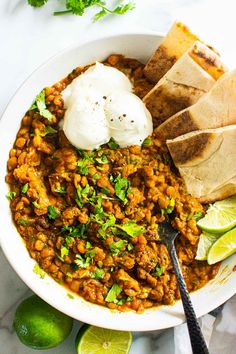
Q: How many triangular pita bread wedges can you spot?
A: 4